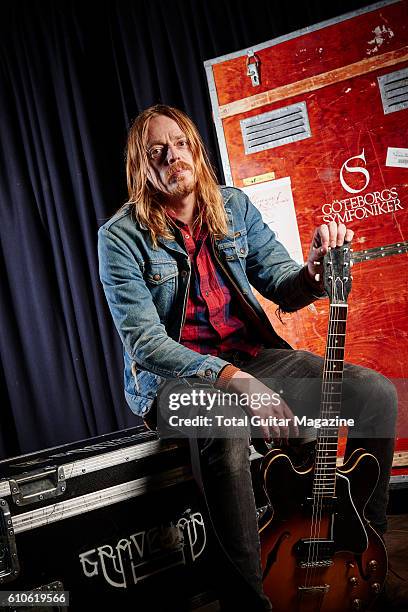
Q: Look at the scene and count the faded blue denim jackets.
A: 1